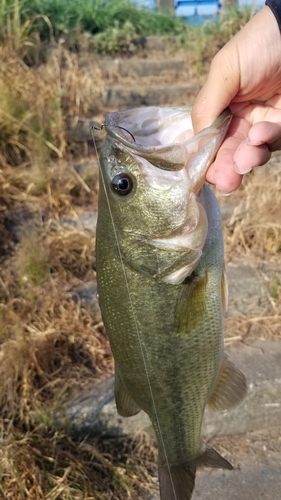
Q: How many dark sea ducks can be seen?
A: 0